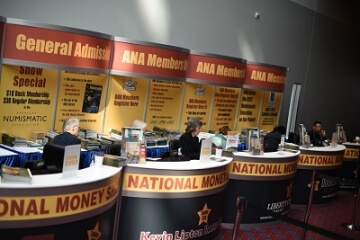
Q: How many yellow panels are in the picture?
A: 8